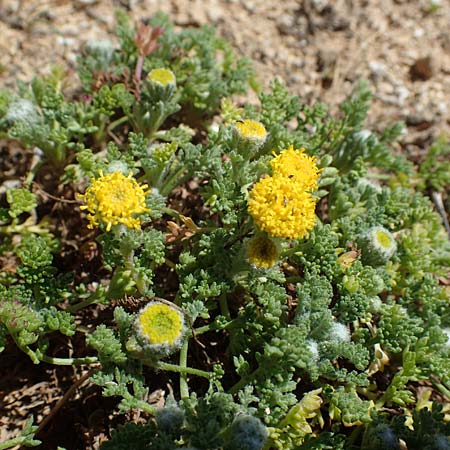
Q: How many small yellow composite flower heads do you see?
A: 8